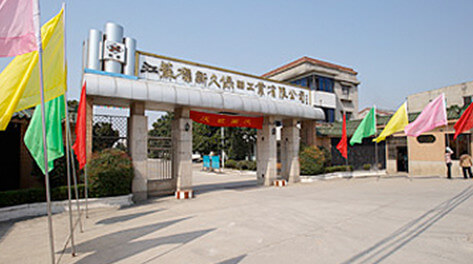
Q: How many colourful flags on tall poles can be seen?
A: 9